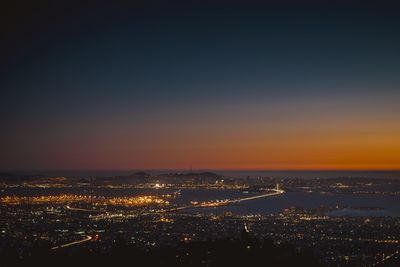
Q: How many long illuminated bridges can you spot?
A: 1